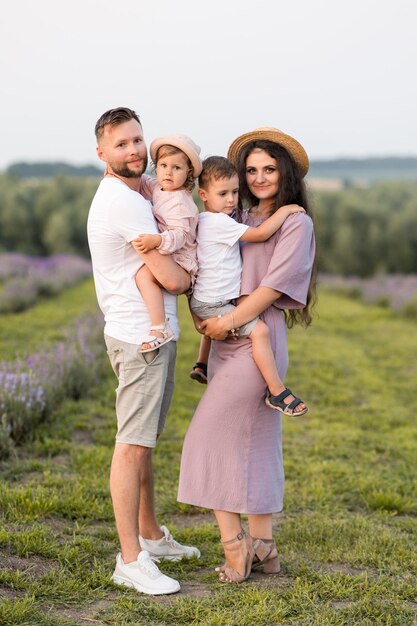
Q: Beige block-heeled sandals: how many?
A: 2